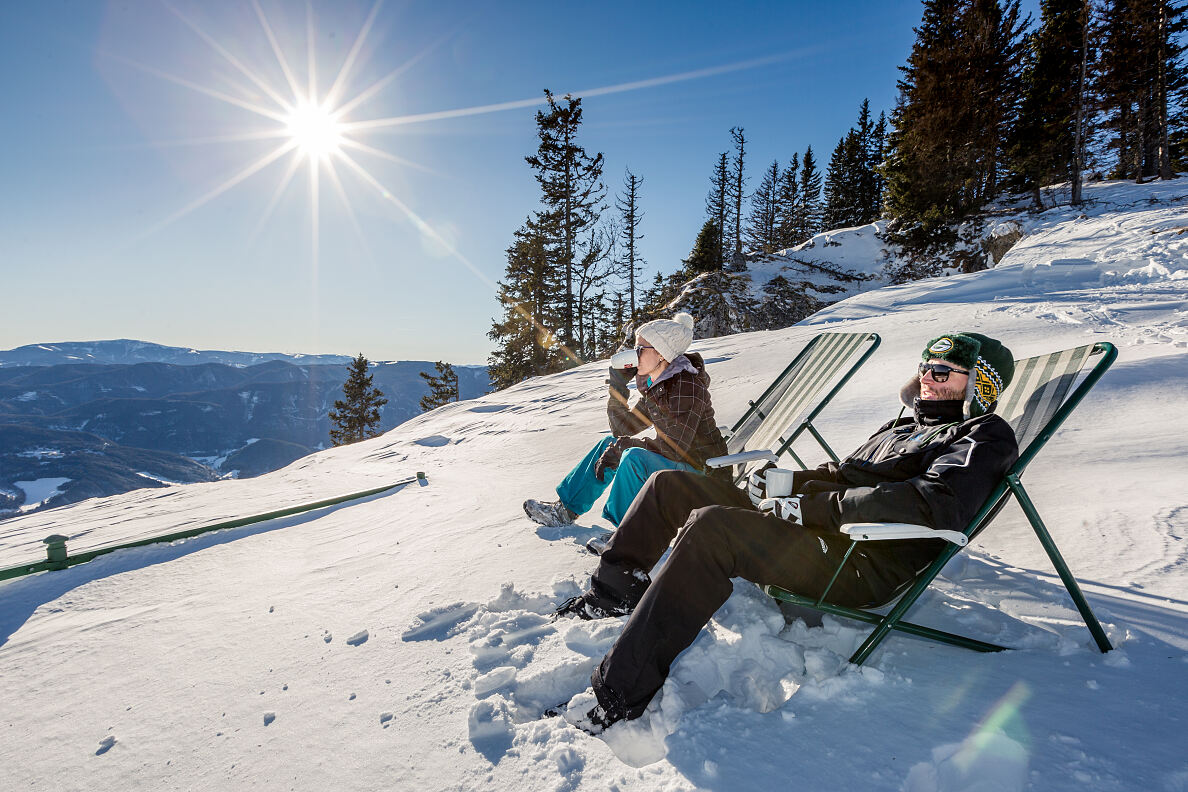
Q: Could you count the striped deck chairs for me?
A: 2